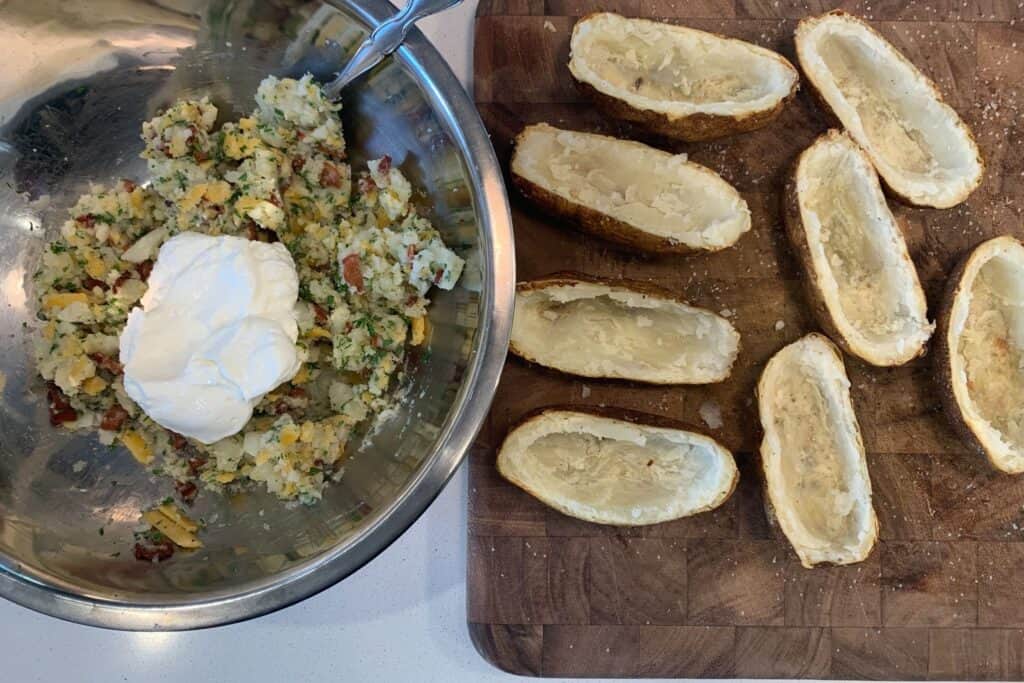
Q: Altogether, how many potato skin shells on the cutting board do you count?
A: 8